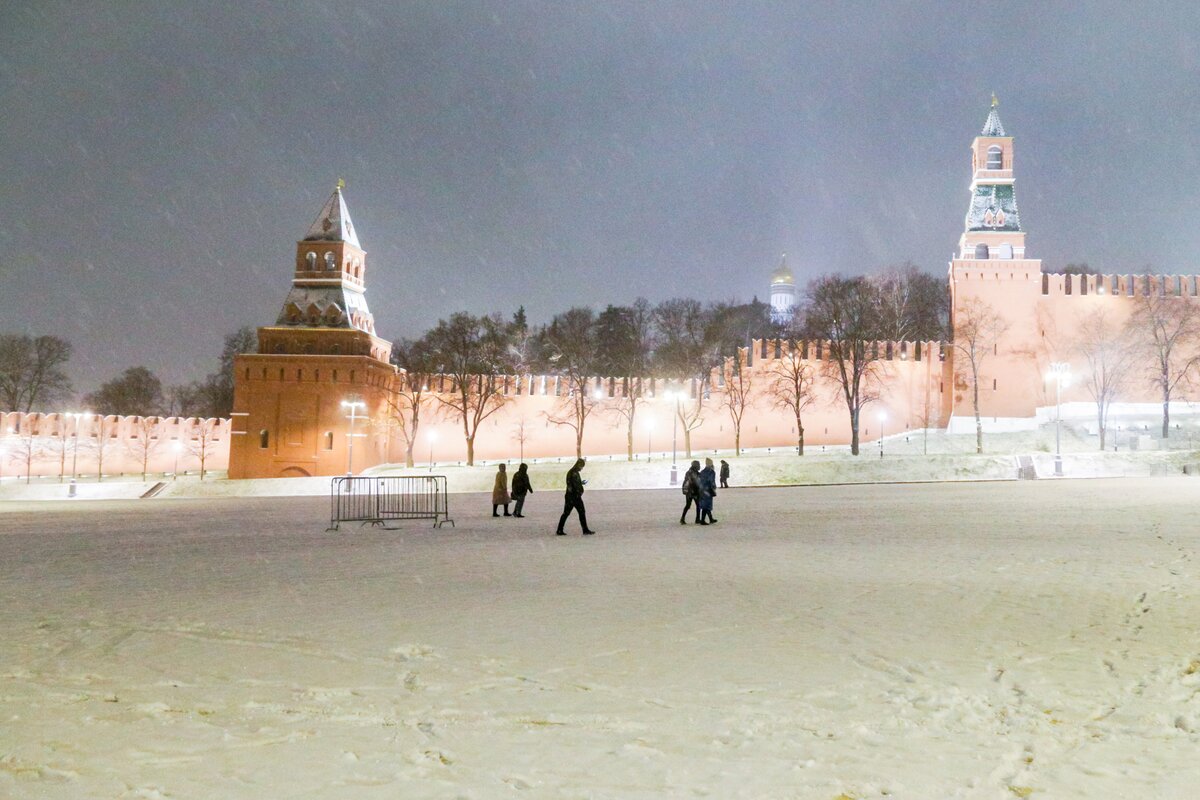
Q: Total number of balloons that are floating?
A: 0